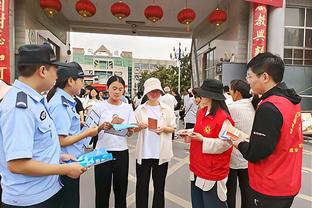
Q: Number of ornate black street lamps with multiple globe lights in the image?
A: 1